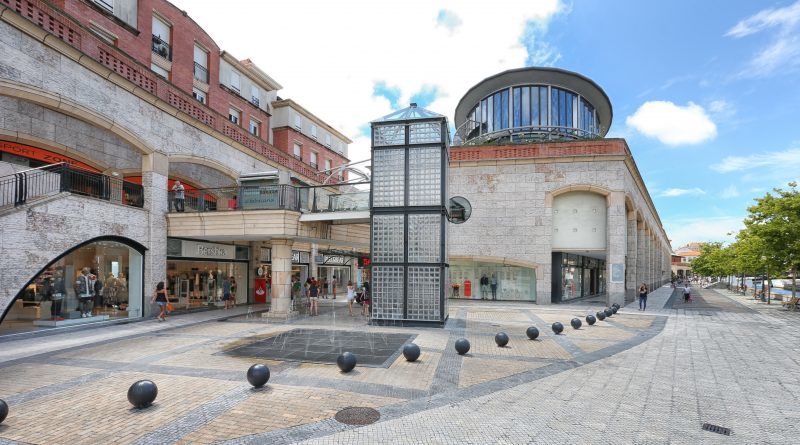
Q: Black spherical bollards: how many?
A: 15